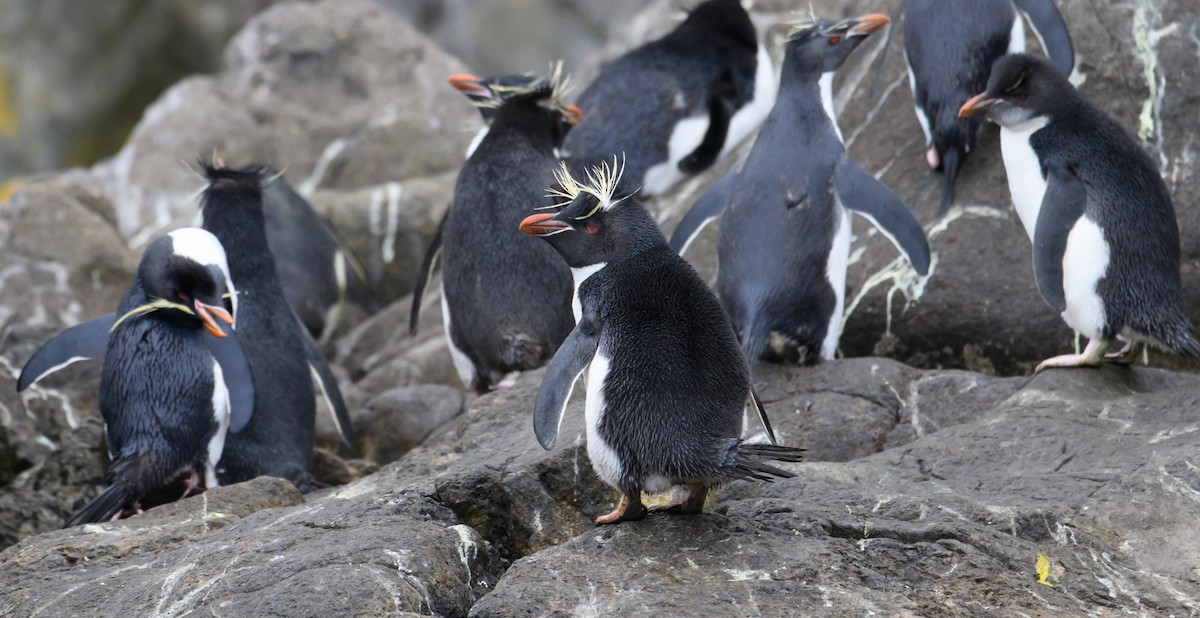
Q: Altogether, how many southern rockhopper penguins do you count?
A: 10